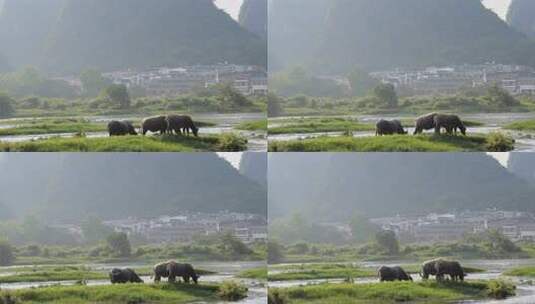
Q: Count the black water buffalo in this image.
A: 12